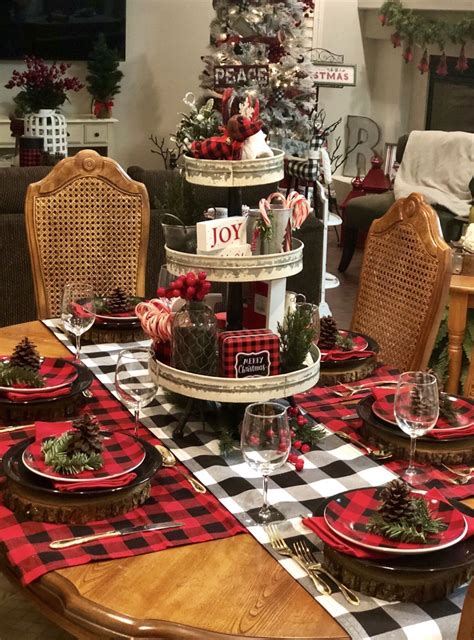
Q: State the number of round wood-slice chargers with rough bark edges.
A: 6